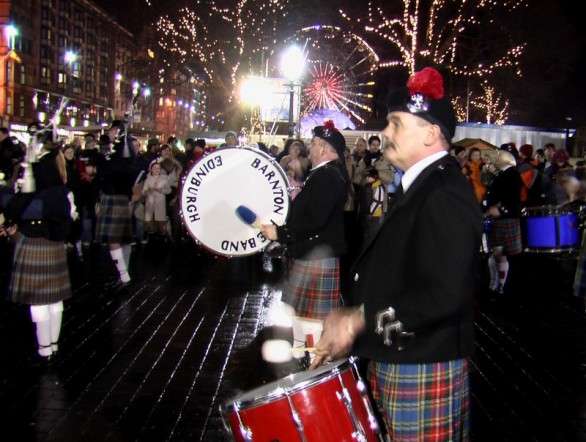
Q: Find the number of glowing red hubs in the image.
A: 1